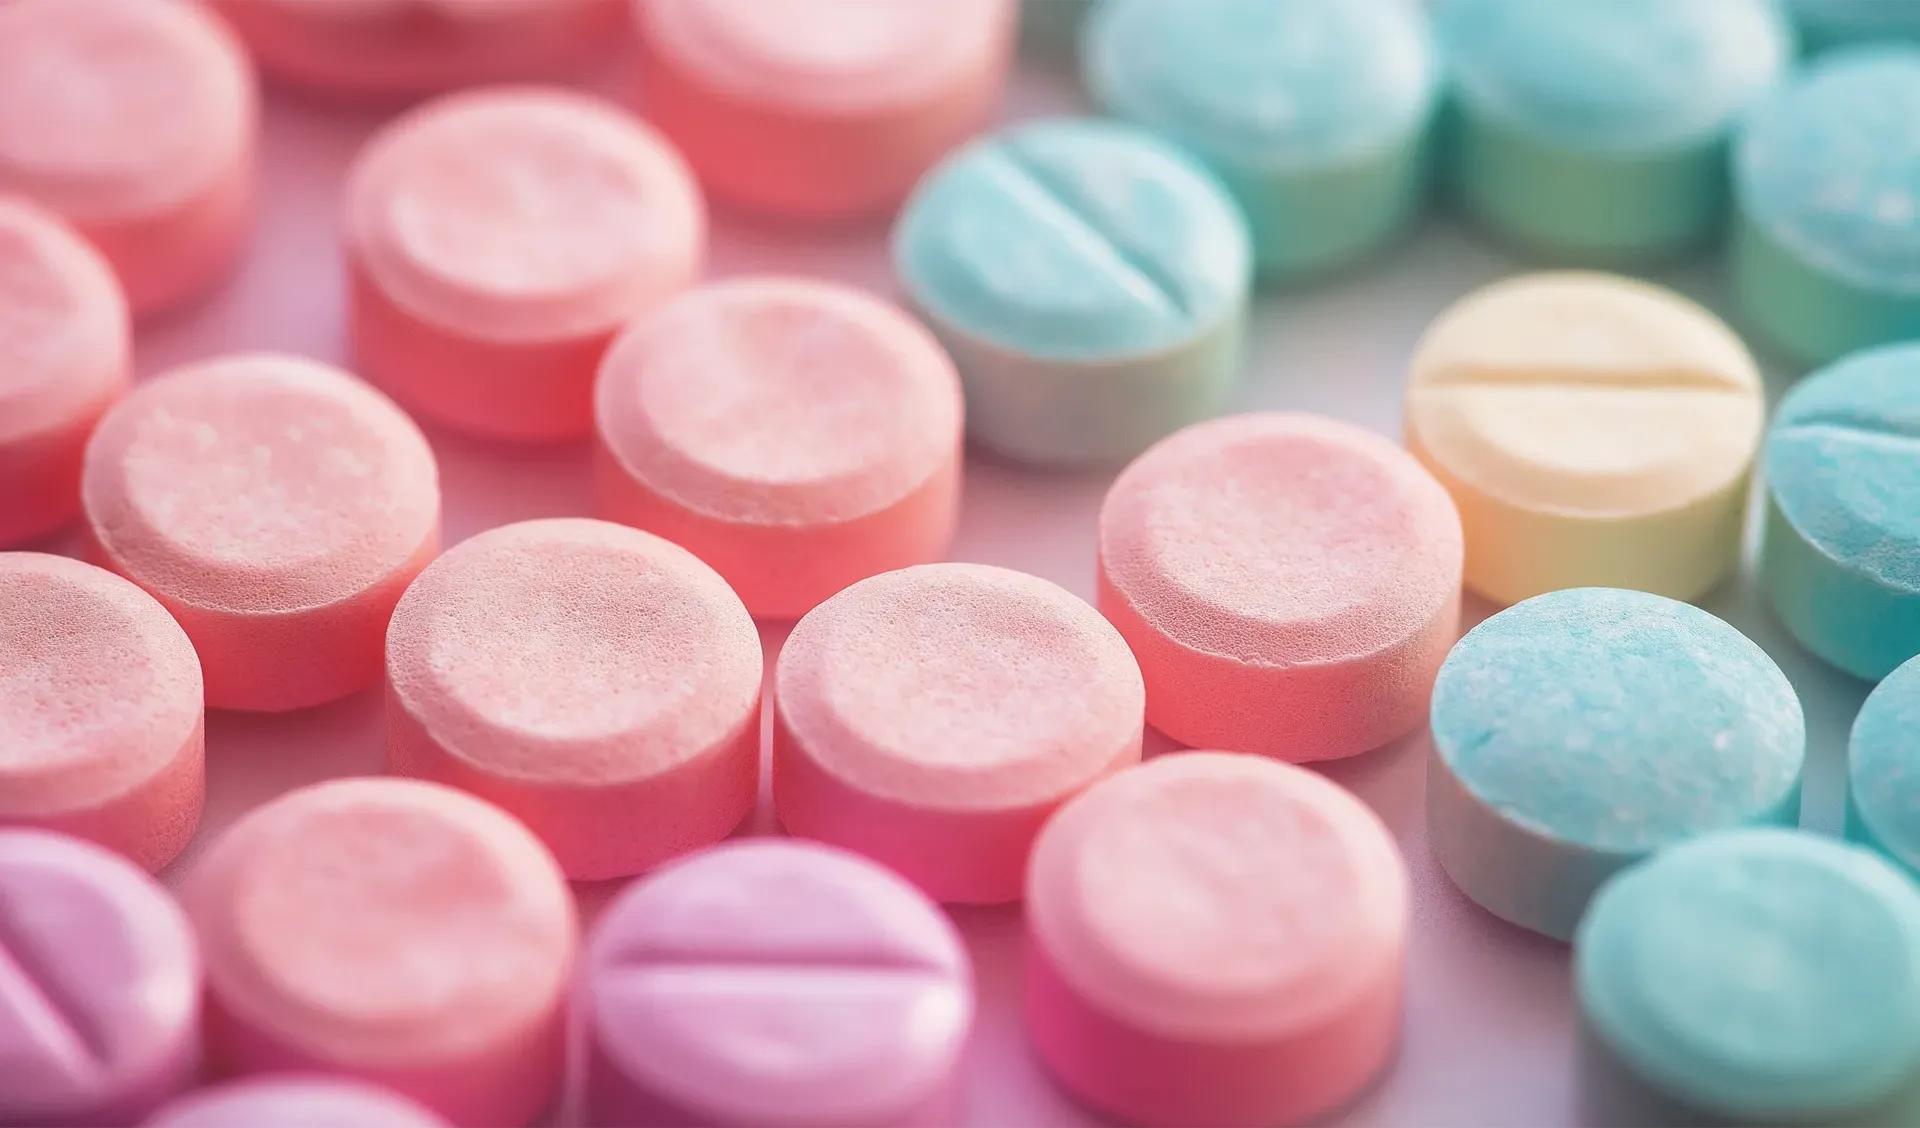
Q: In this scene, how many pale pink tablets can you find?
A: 13